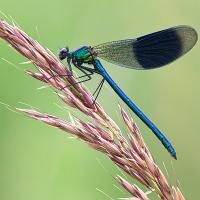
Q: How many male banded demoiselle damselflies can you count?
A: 1